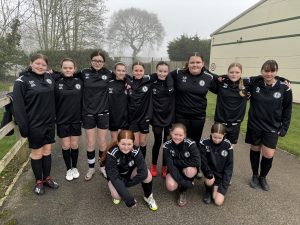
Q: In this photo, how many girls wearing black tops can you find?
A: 12